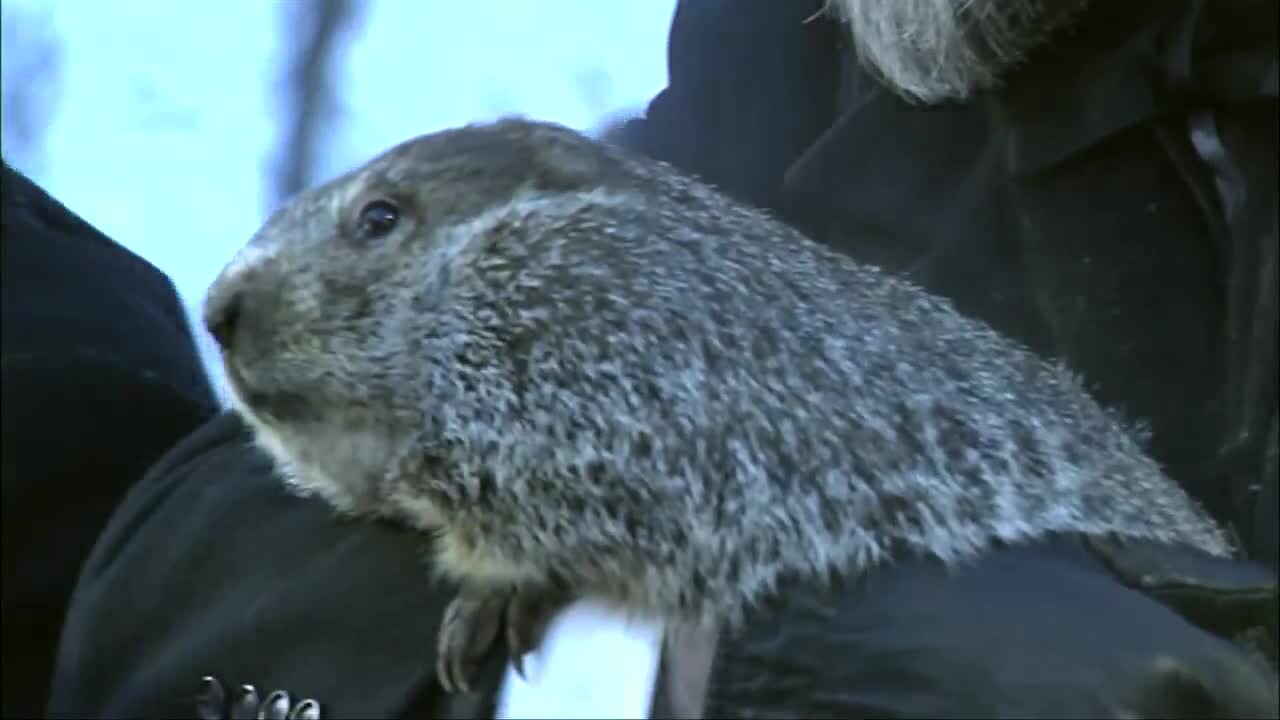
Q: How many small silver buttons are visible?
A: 4